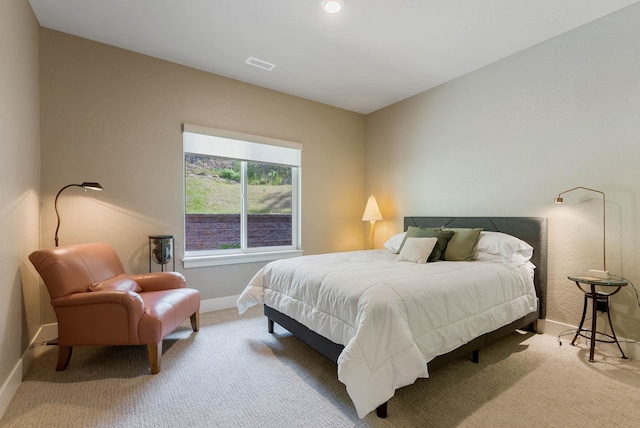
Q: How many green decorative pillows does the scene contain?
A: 3